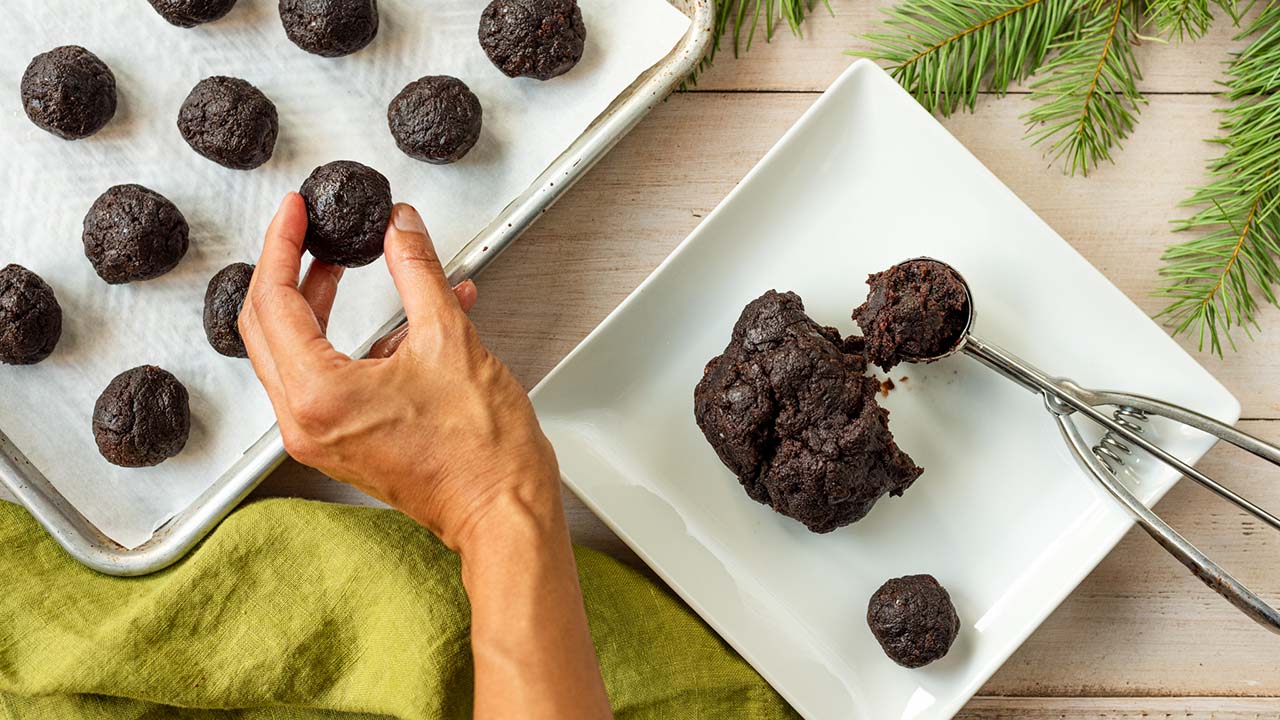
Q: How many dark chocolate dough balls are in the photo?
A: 12